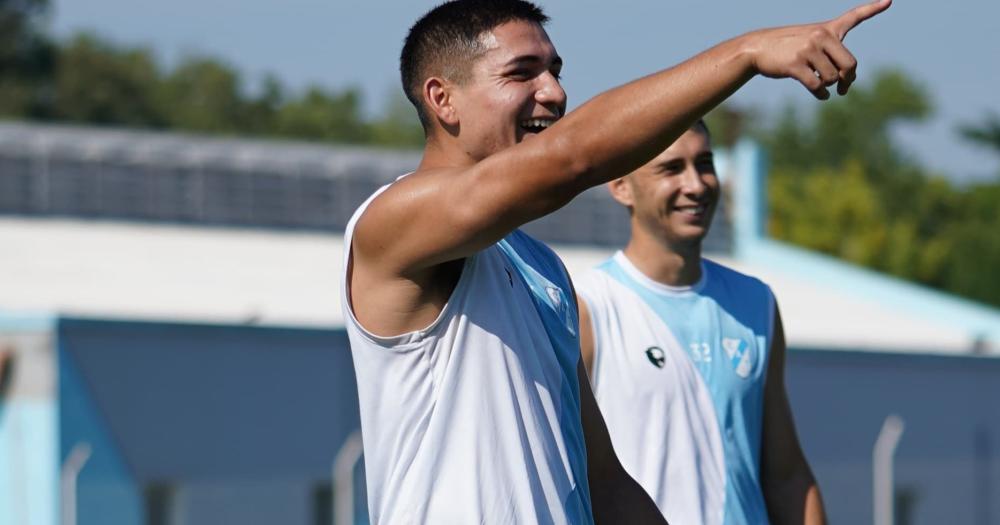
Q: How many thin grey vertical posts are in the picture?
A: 3